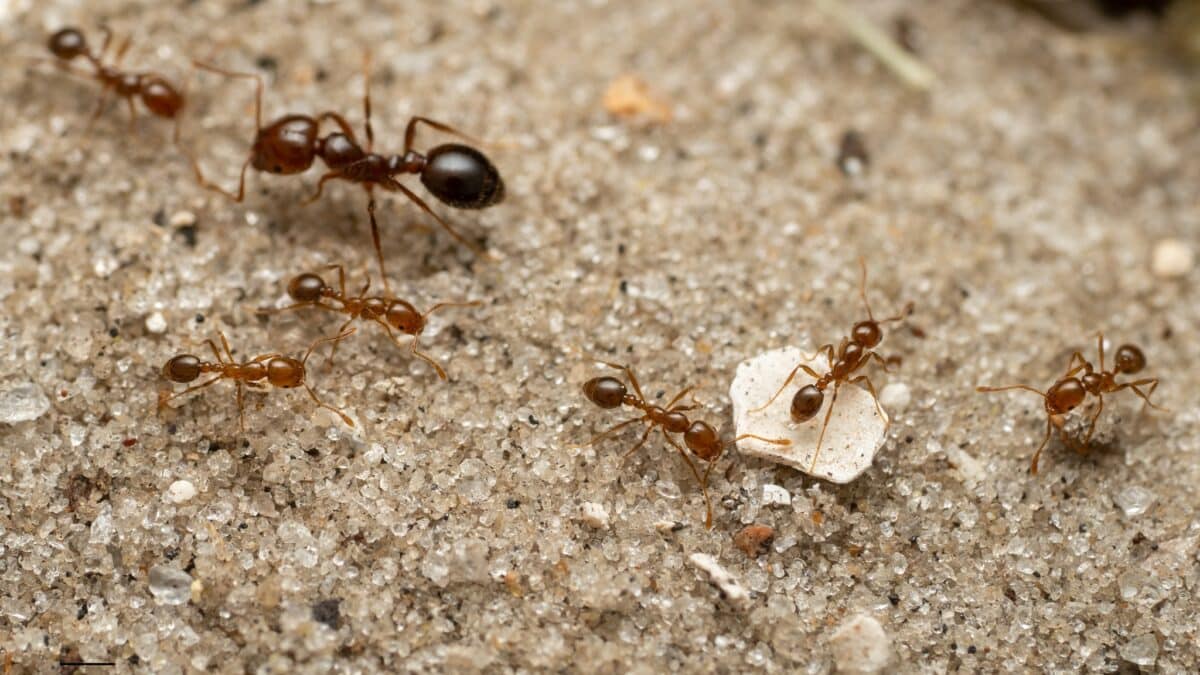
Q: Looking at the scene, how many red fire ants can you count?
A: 7